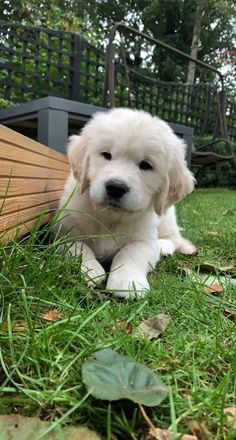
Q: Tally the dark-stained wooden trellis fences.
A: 1